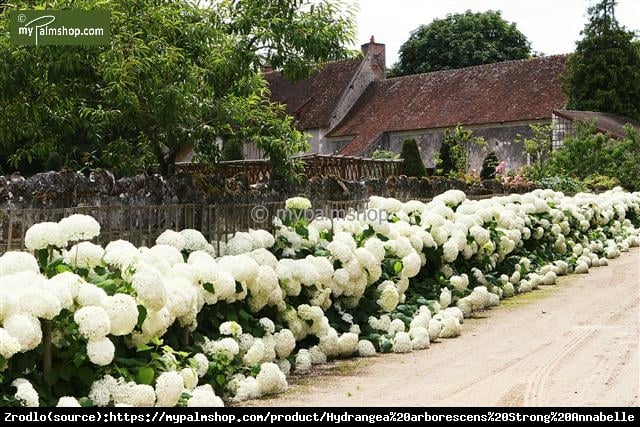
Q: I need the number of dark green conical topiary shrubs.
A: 3